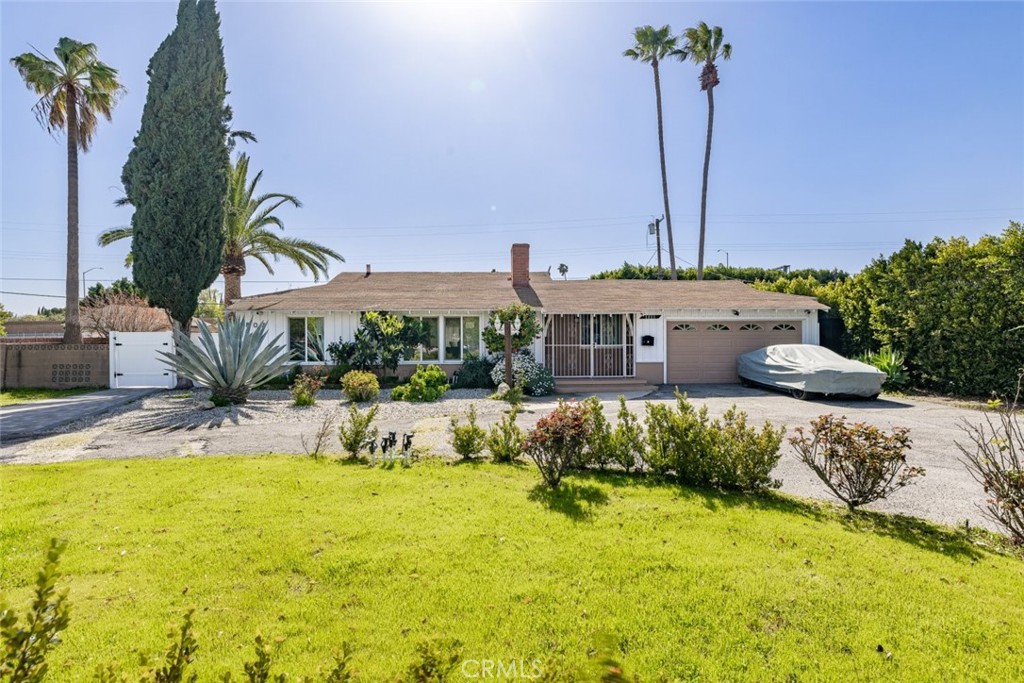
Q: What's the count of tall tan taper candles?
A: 0